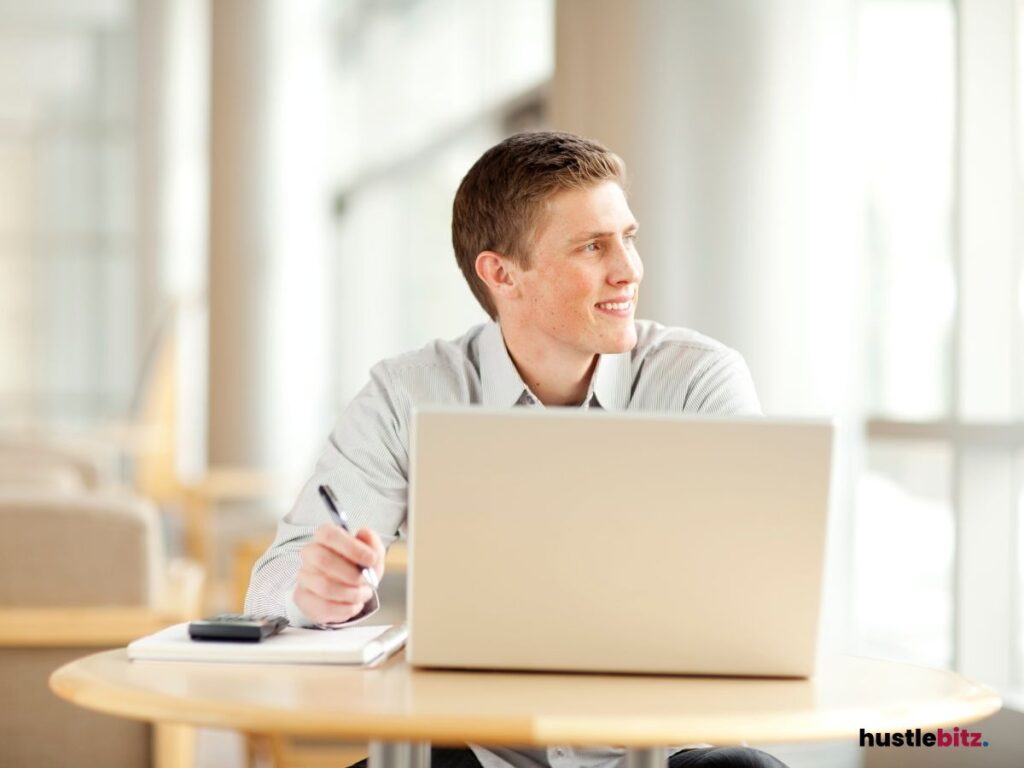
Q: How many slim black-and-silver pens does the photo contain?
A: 1